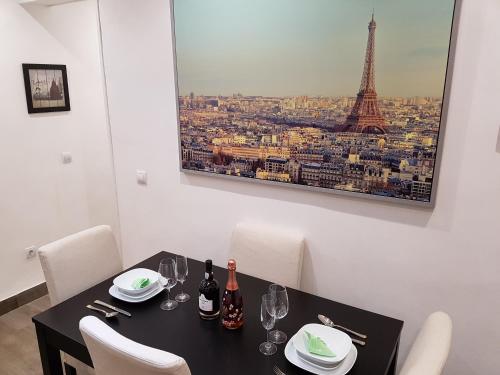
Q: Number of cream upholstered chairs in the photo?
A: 4